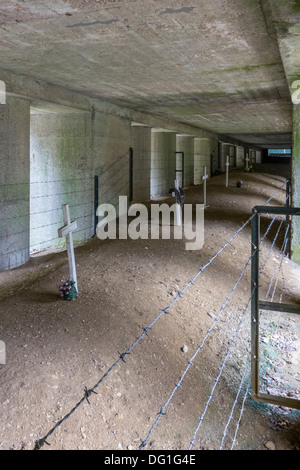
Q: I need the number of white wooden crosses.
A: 5